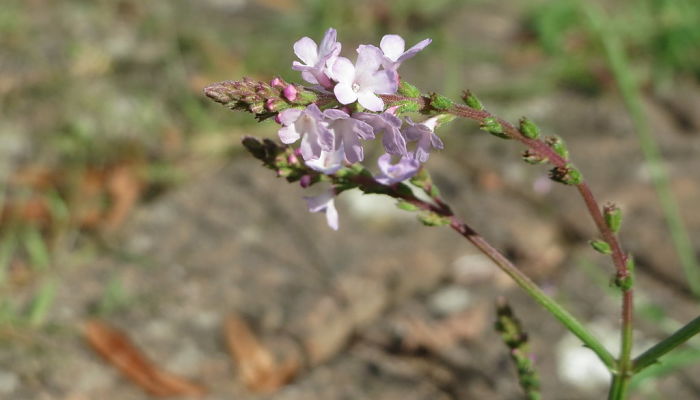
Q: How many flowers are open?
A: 10